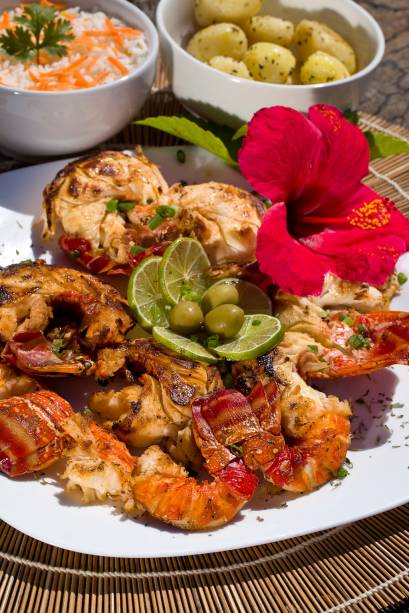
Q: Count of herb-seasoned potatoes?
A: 7